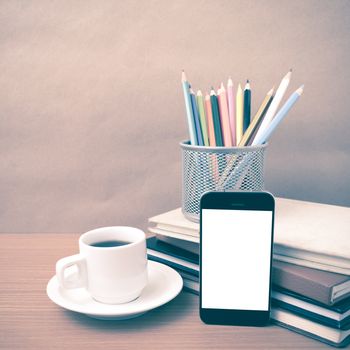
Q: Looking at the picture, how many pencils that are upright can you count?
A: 13